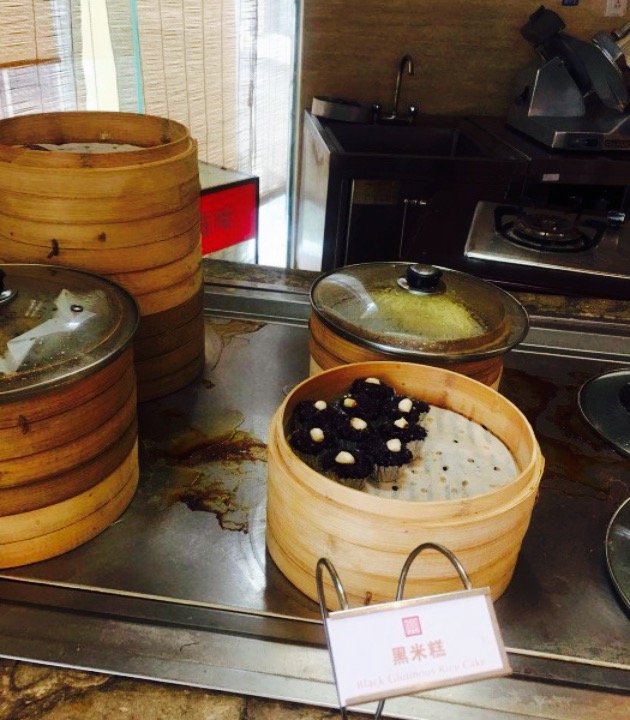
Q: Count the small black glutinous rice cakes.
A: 9